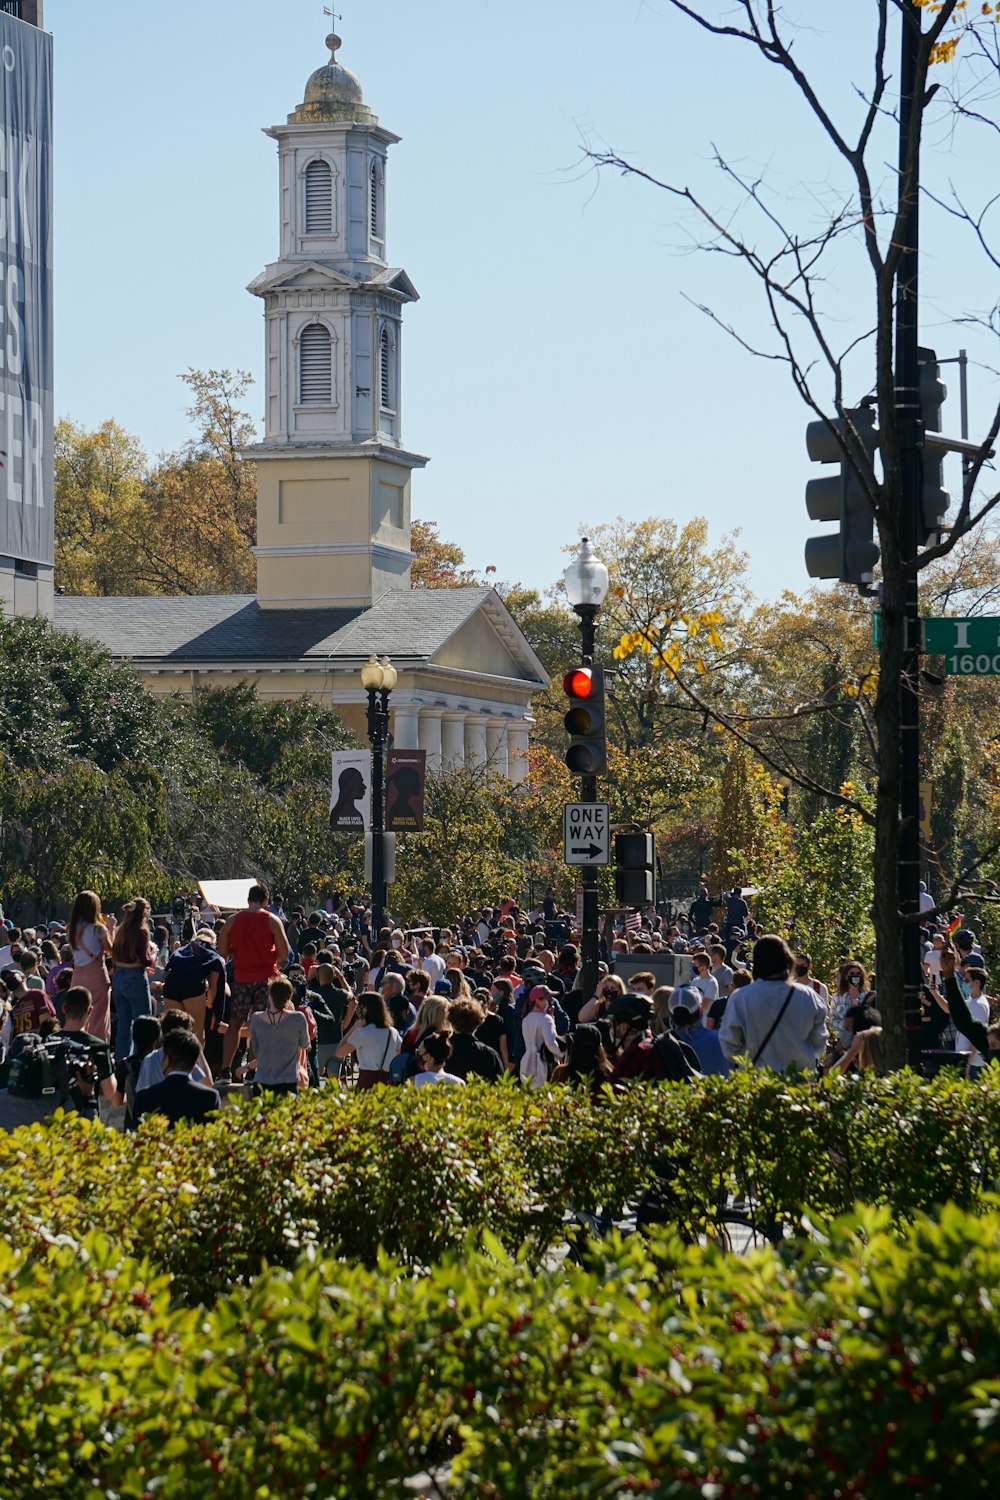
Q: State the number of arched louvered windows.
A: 4